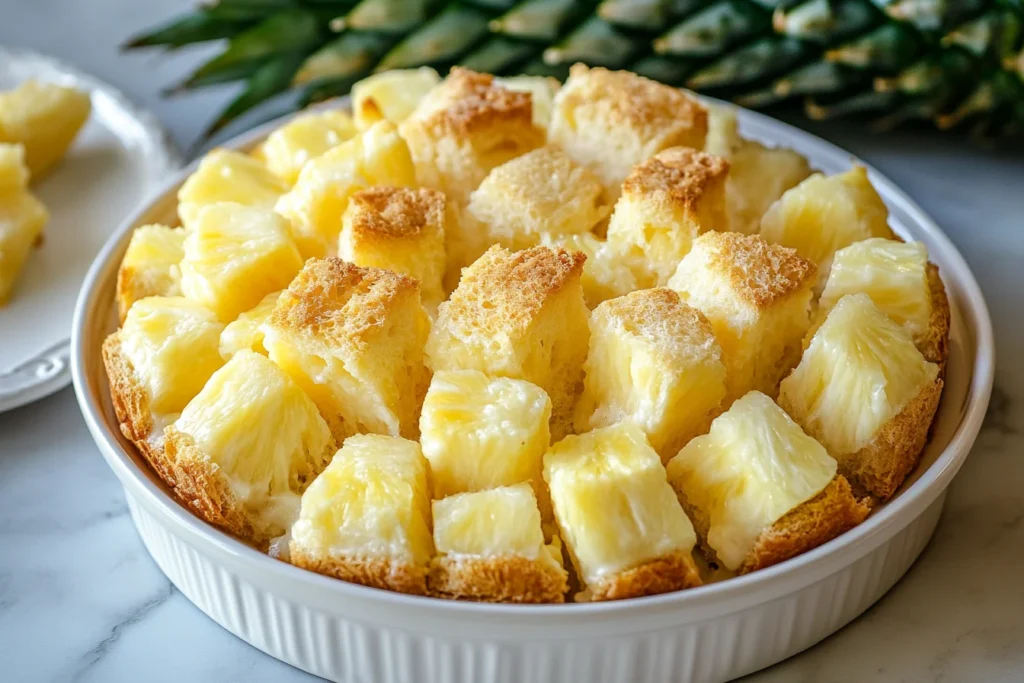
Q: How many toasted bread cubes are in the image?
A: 9